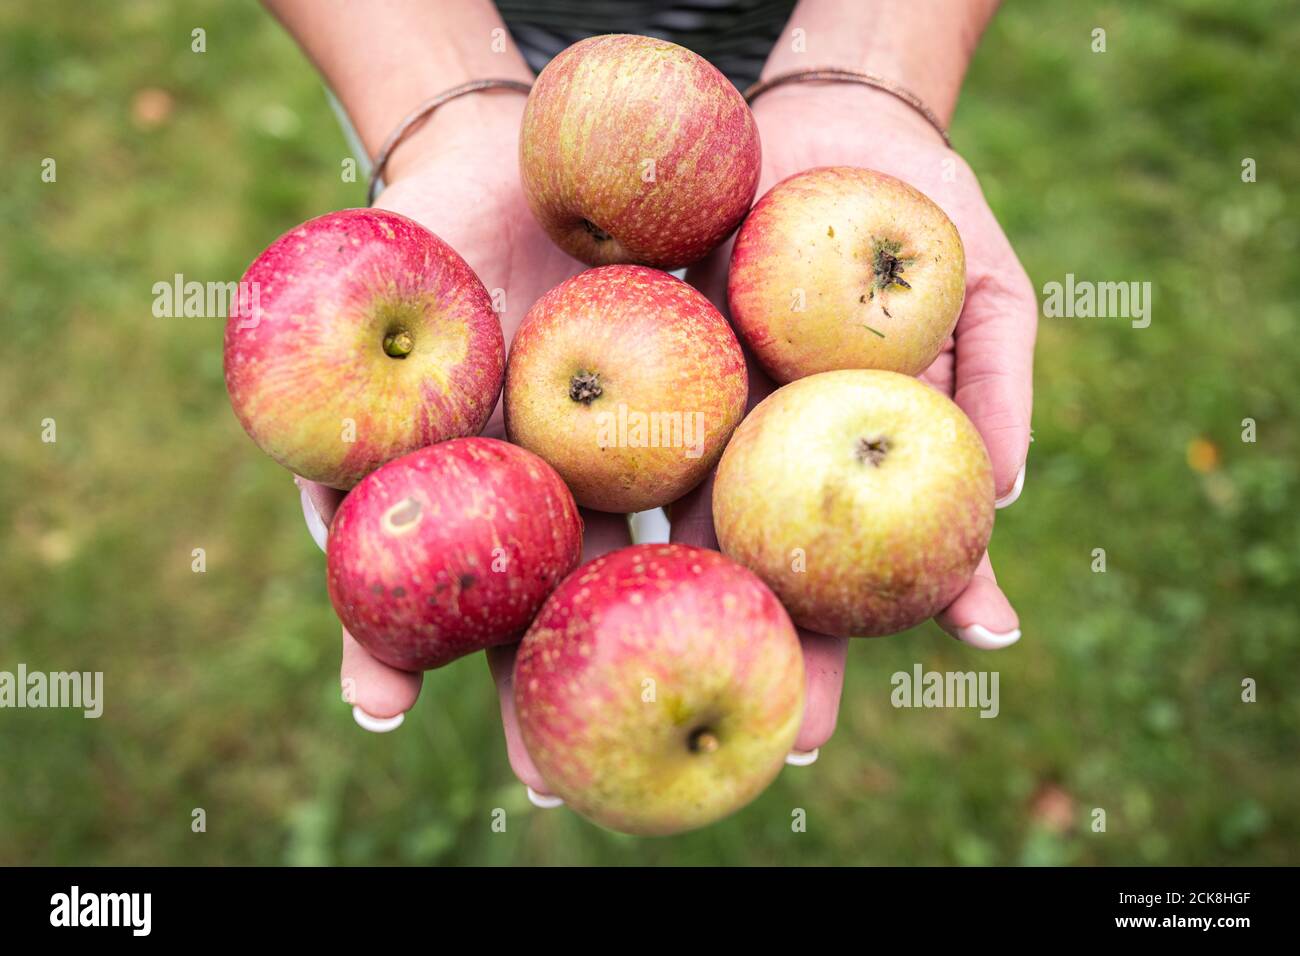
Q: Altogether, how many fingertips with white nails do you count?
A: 6